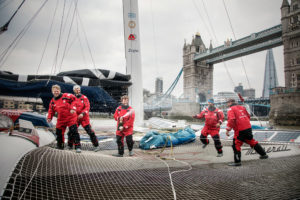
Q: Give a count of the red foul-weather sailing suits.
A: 5